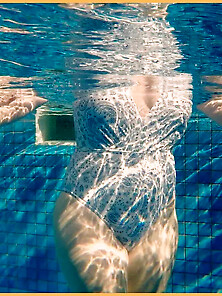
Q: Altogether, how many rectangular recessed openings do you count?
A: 1